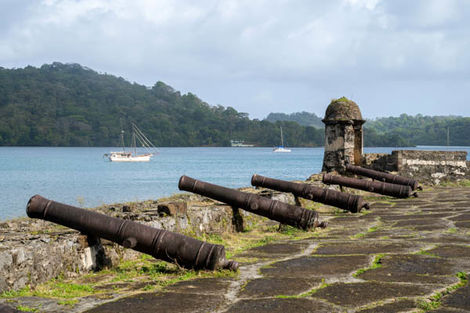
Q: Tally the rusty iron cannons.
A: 5